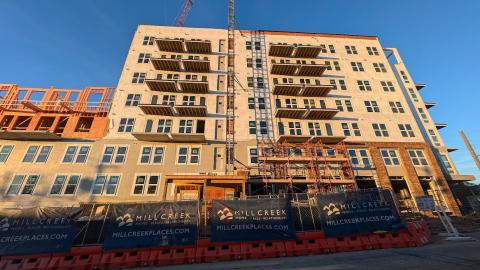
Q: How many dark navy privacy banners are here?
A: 4